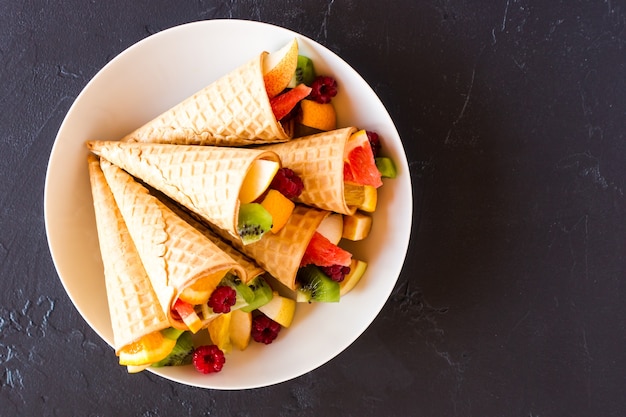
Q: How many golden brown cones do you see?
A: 7